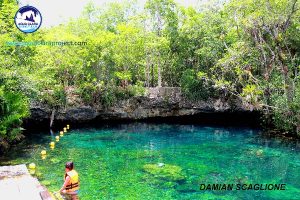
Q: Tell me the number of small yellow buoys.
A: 7